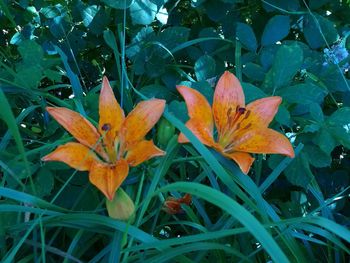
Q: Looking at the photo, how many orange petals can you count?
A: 12